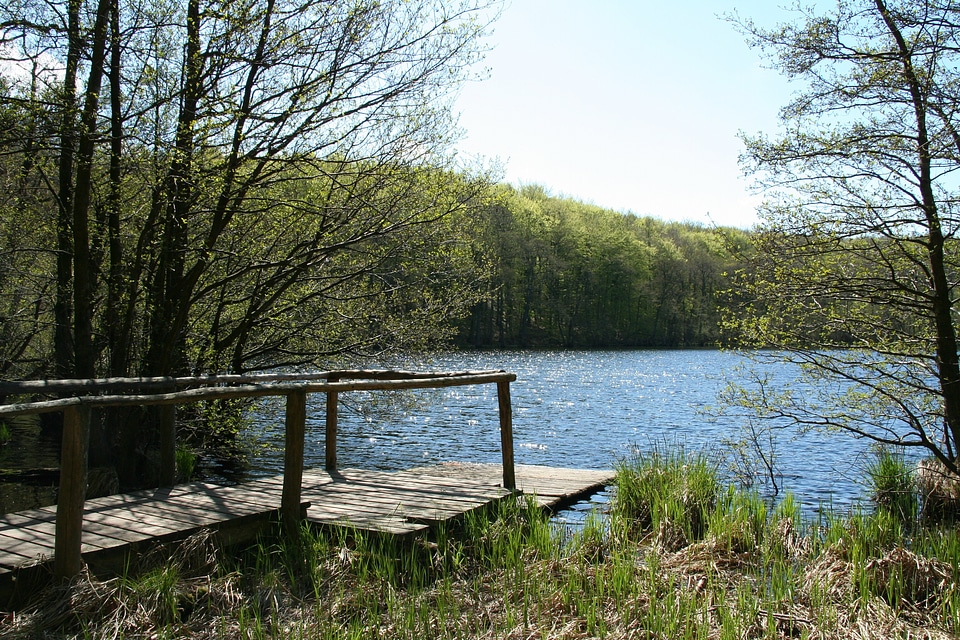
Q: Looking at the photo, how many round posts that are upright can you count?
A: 5